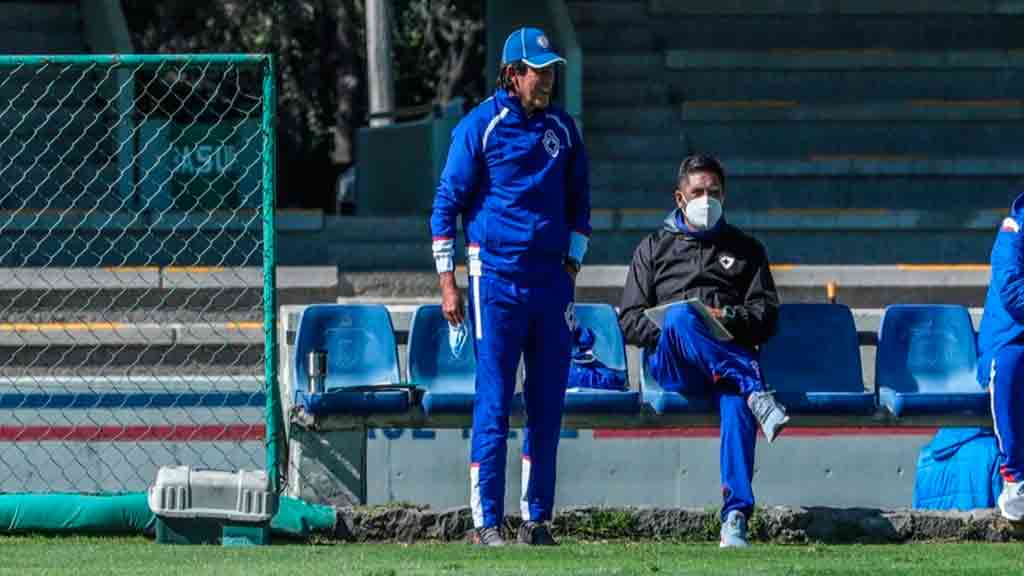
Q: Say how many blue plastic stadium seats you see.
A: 6